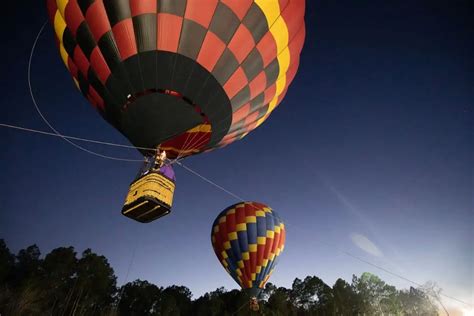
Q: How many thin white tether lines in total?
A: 3